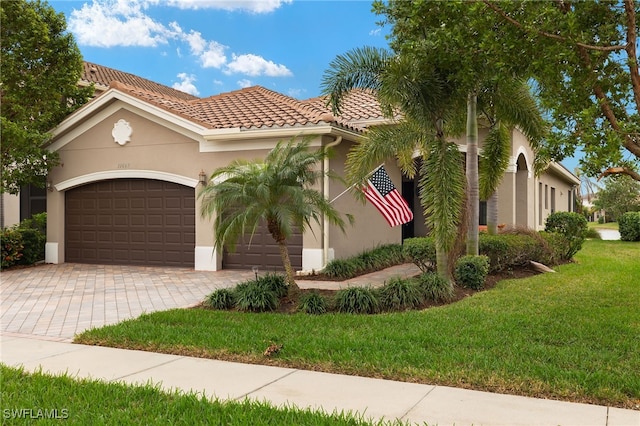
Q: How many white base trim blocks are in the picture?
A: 3